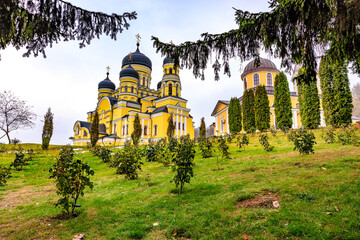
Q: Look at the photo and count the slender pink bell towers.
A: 0